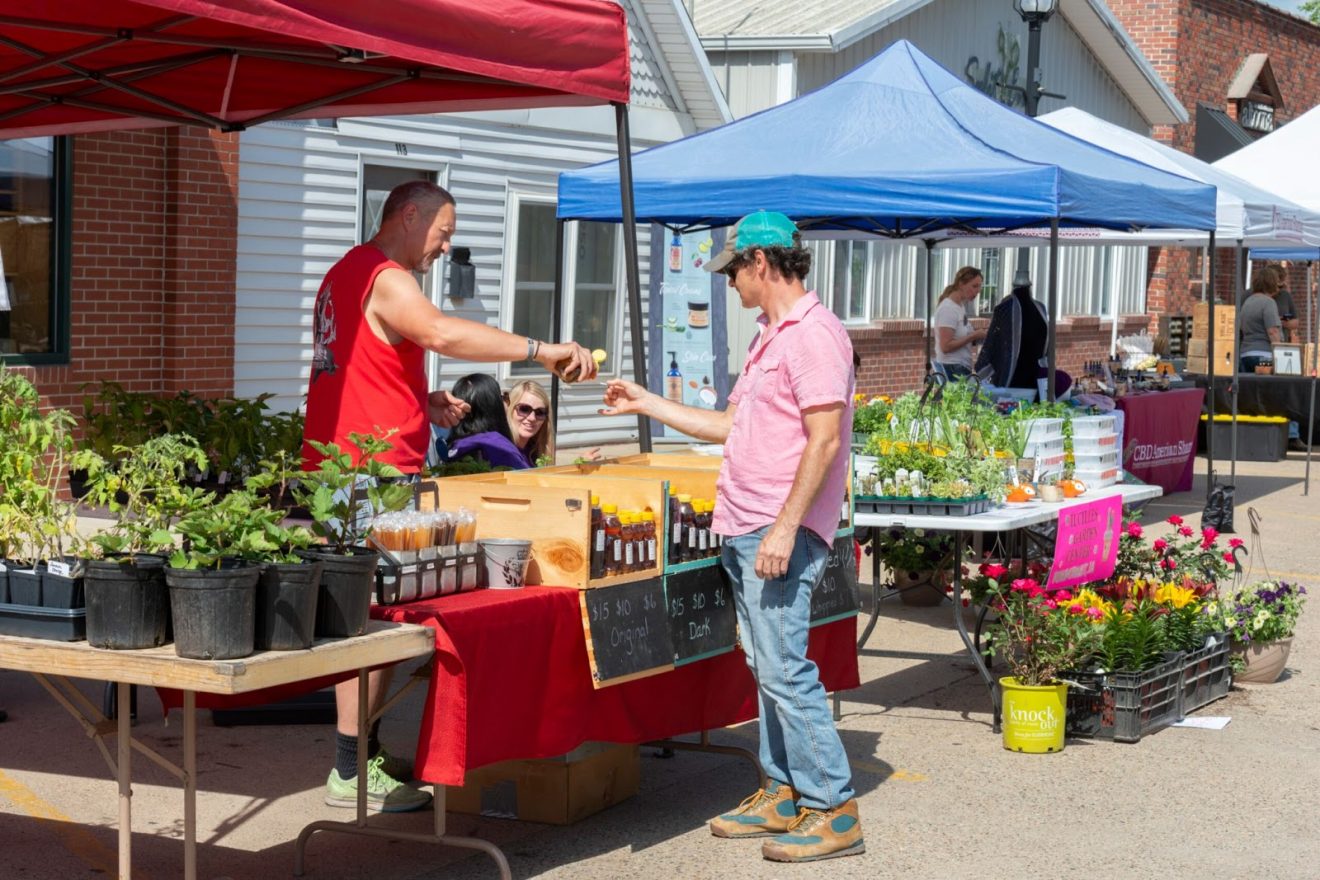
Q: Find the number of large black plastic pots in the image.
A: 4